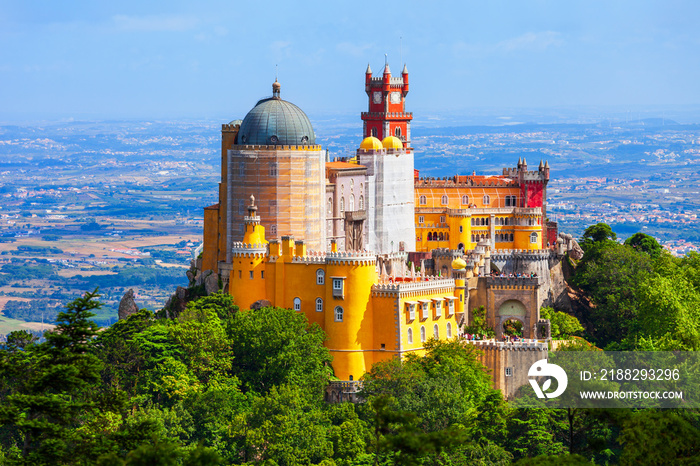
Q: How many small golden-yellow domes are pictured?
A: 3